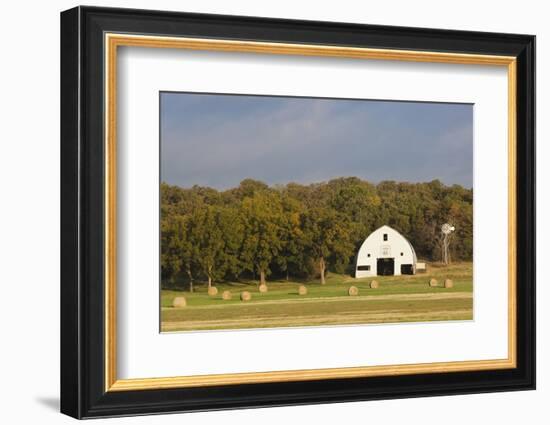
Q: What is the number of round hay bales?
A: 10